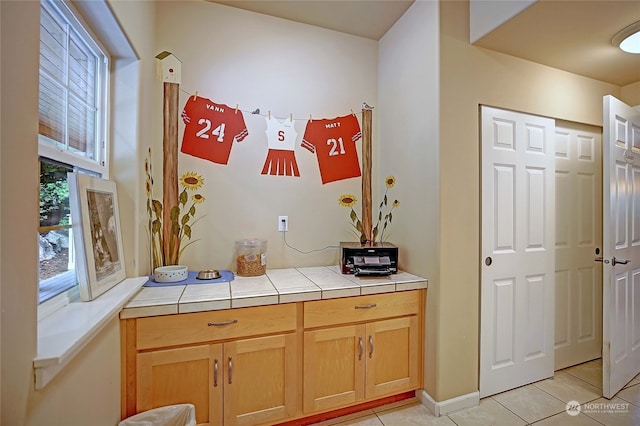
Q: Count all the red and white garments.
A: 3